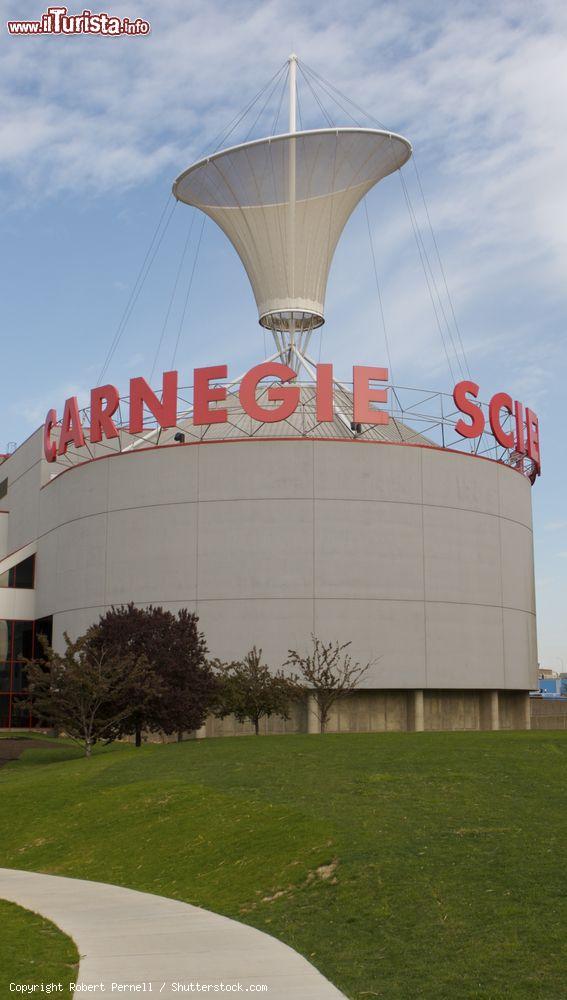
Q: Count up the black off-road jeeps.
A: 0